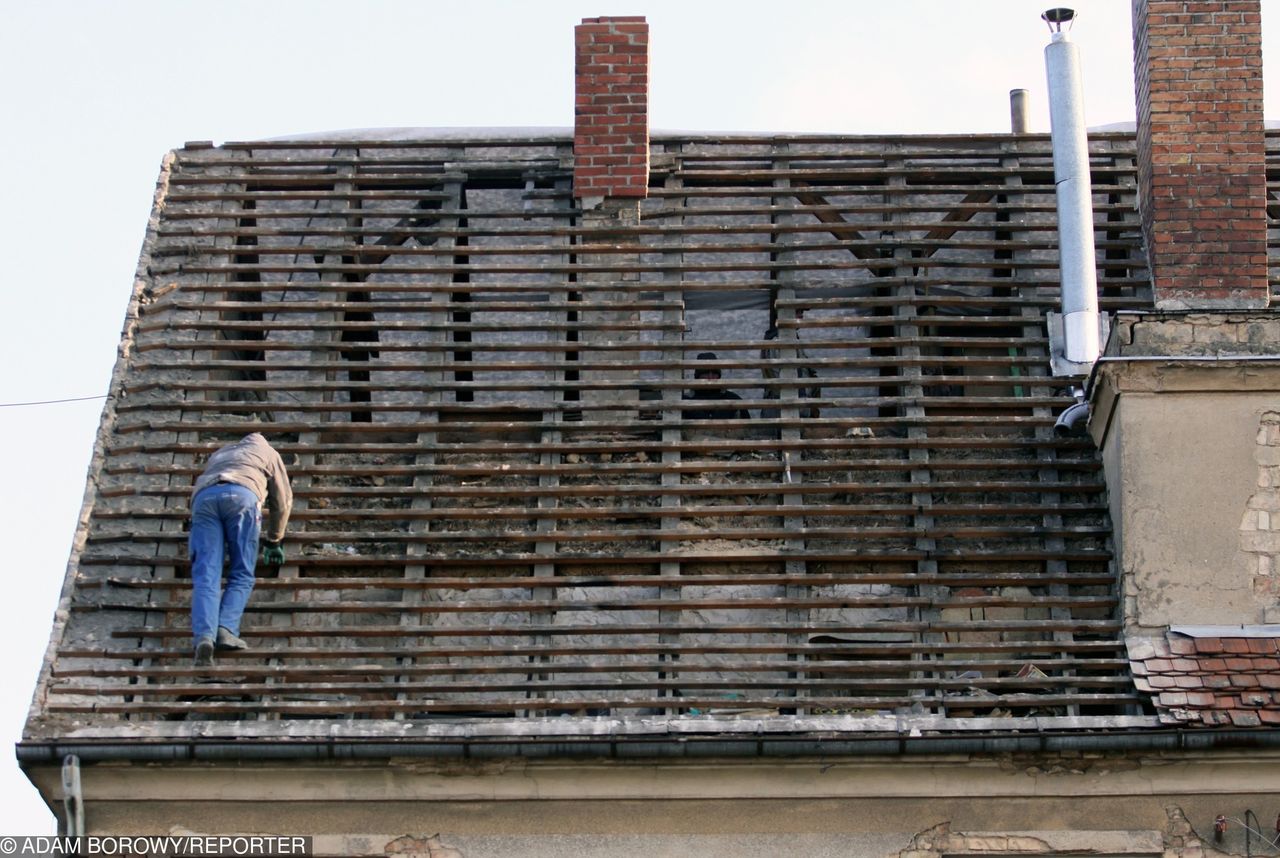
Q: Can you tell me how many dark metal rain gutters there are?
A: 1